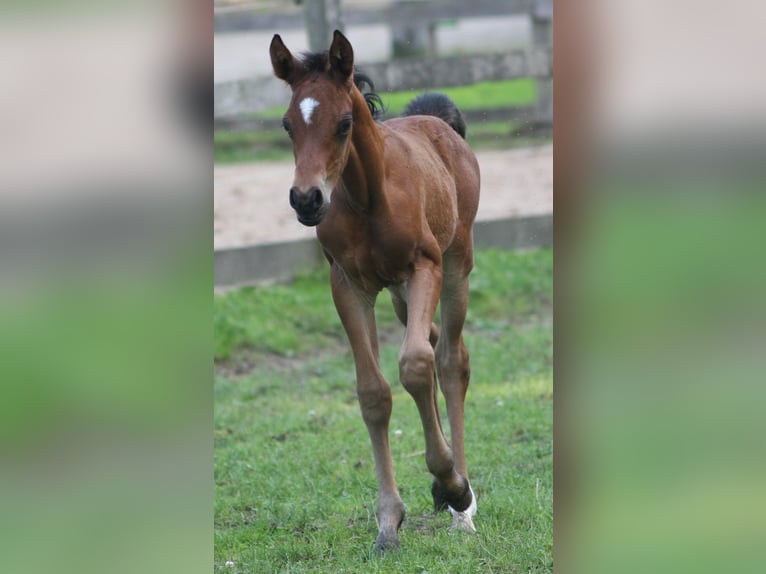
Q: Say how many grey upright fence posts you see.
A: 3